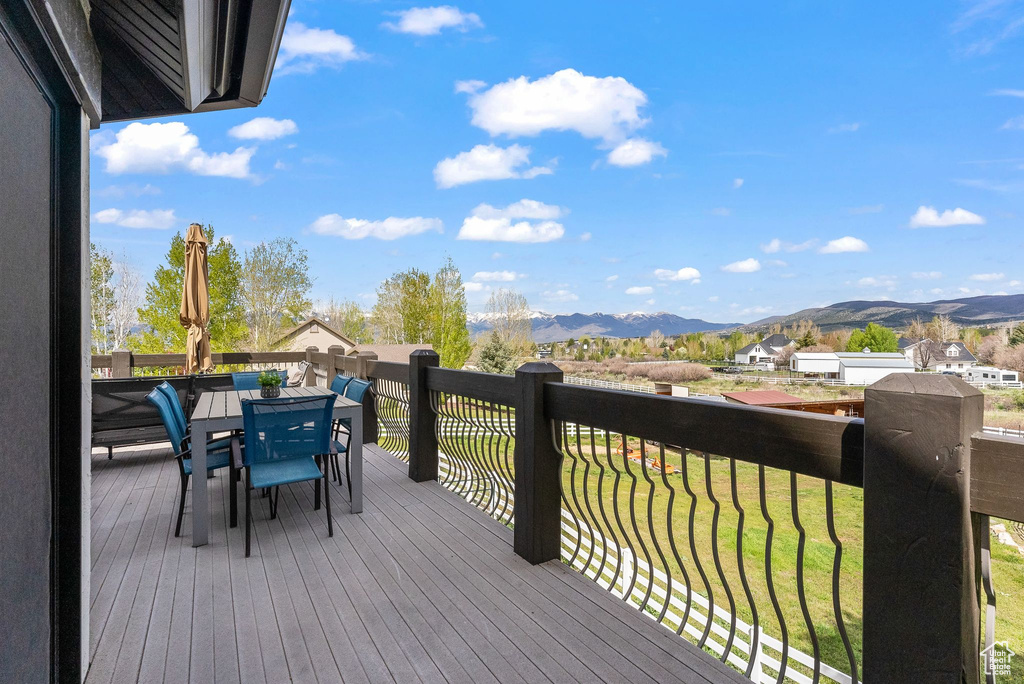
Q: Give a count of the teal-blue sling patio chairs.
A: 6